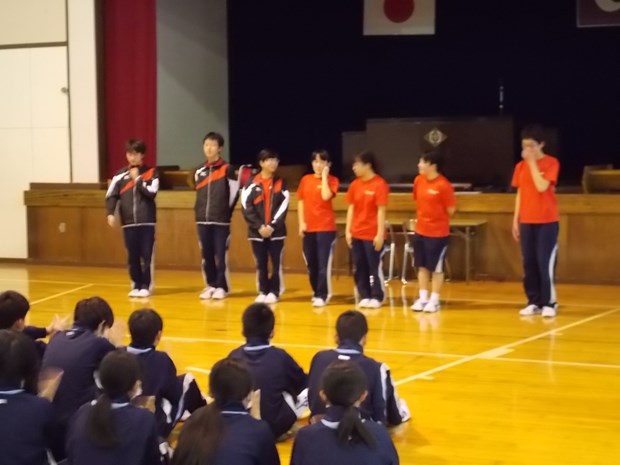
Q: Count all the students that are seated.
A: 9